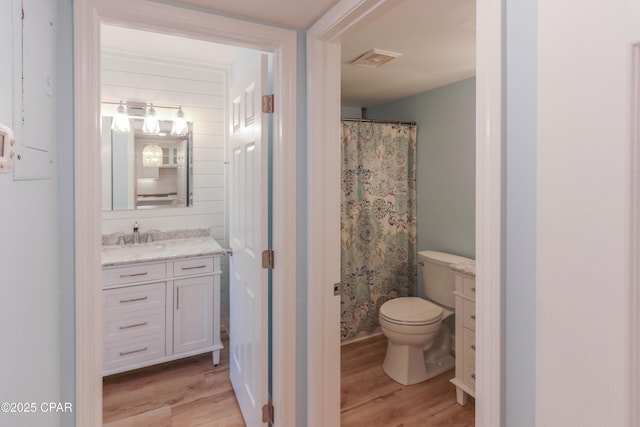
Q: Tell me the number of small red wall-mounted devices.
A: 0